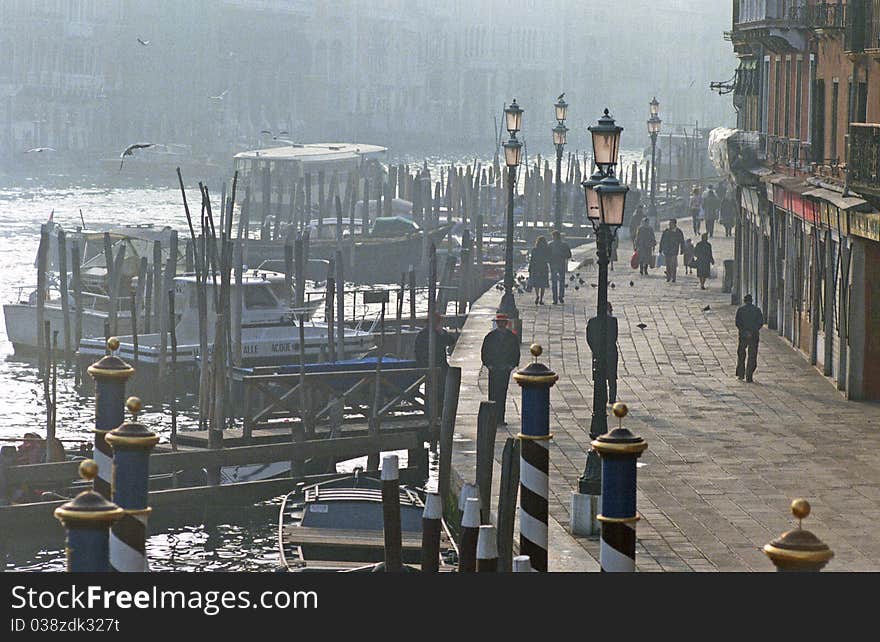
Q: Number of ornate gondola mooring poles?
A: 6